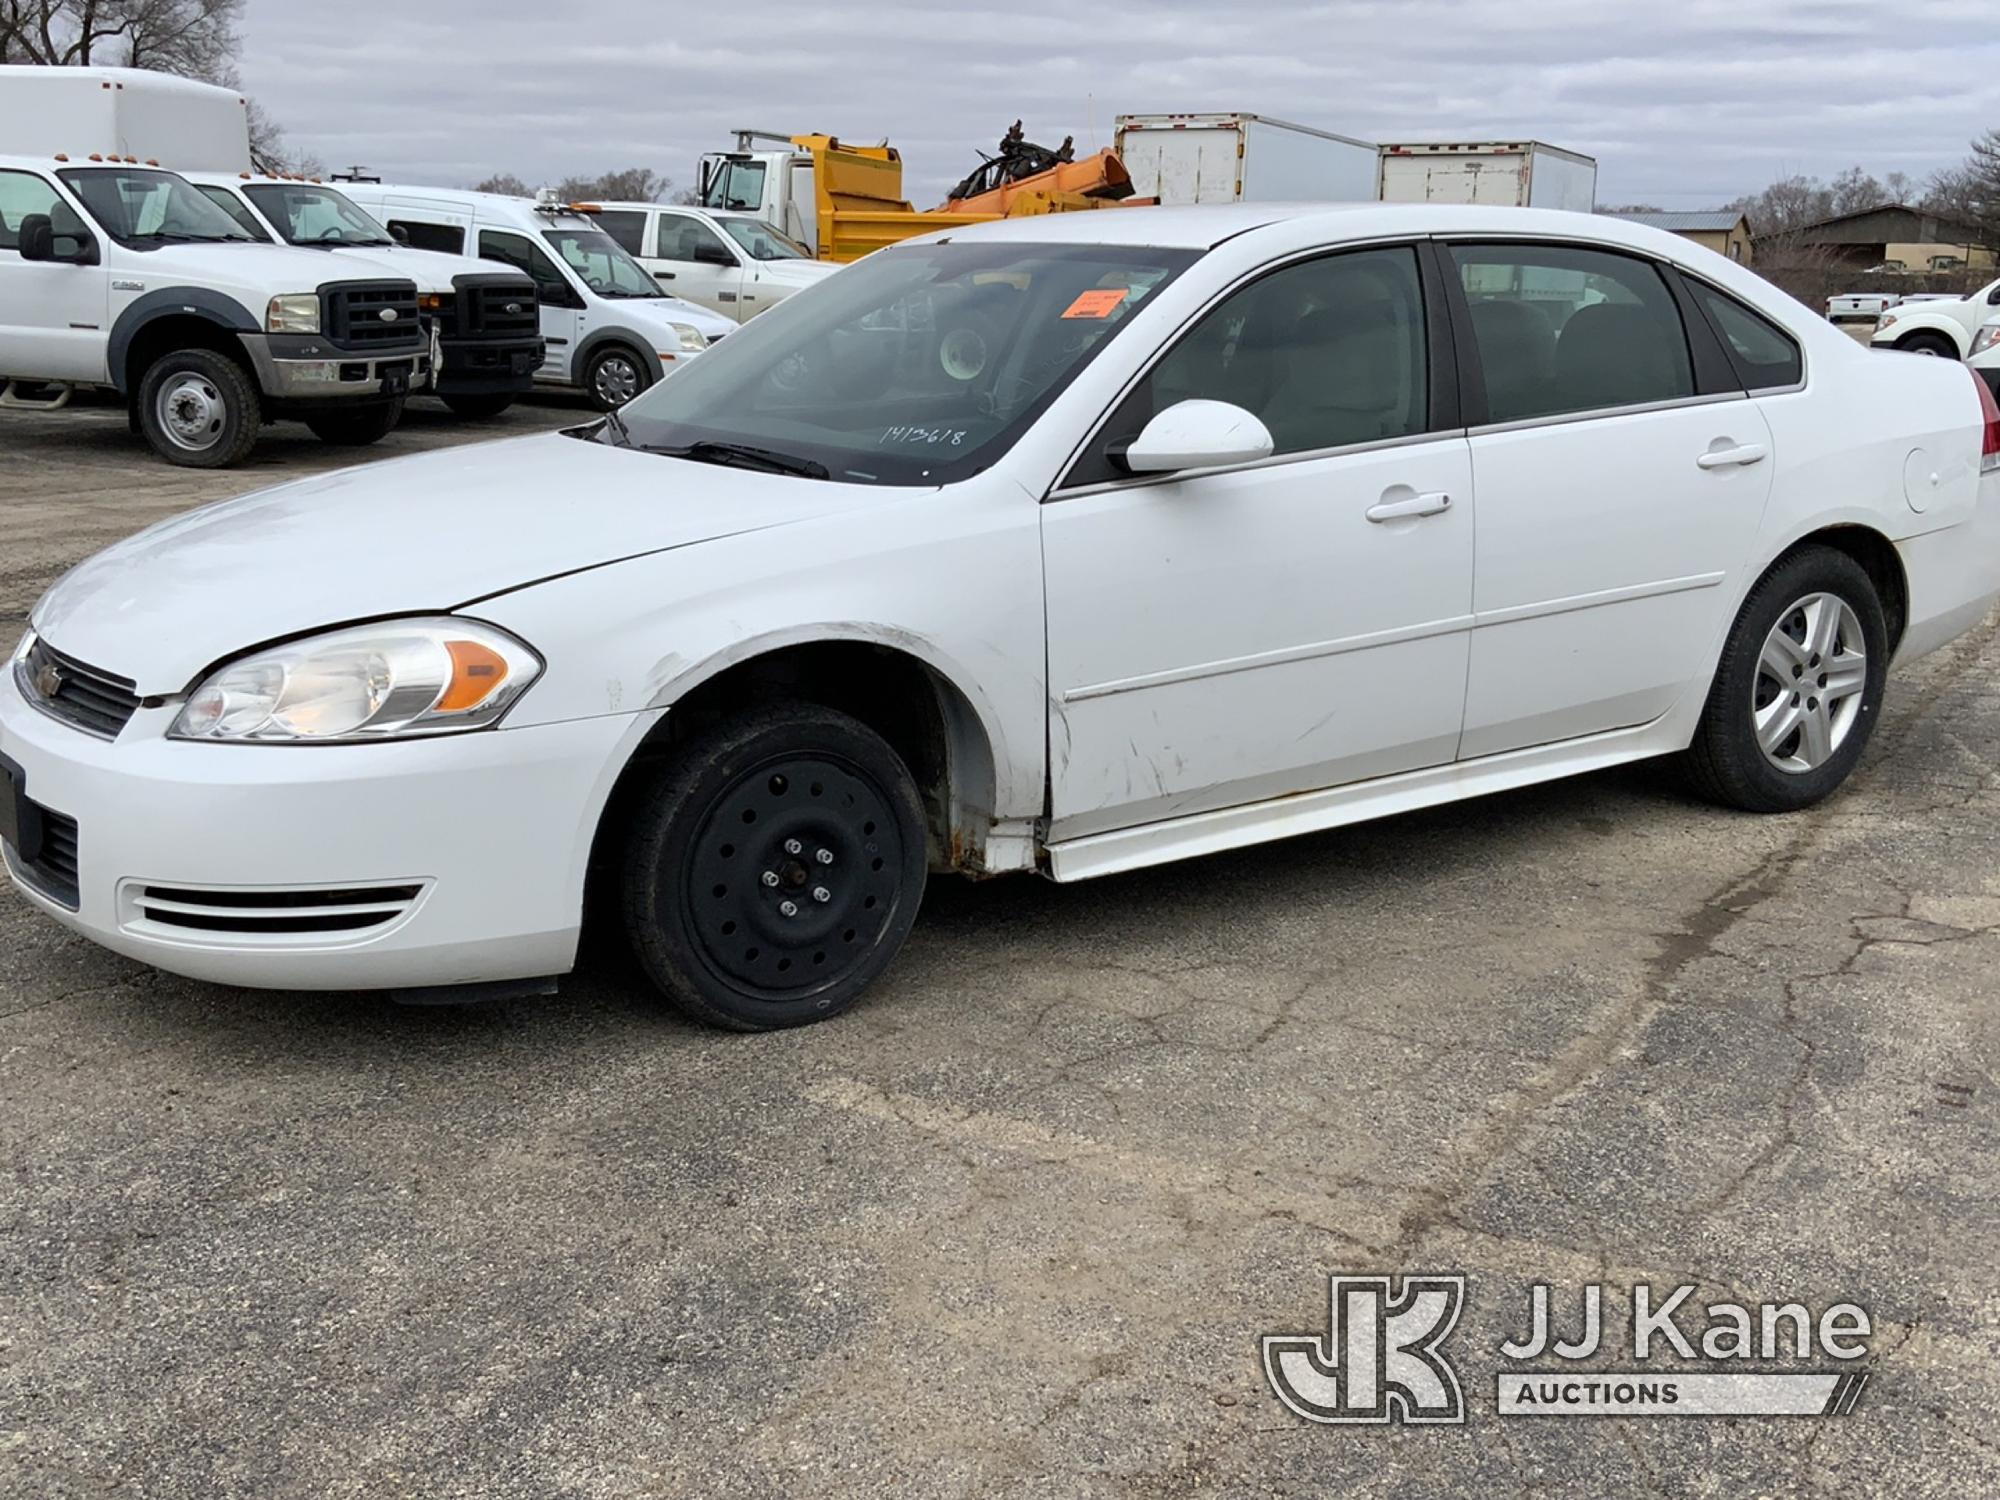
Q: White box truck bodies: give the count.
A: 3